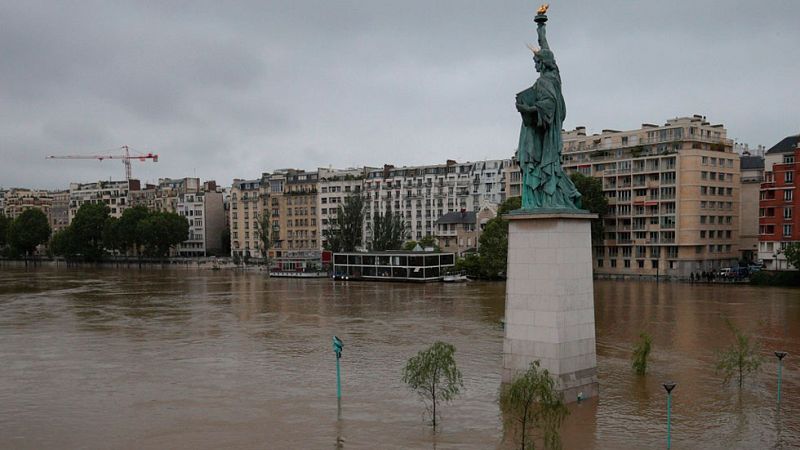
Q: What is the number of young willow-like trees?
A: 4